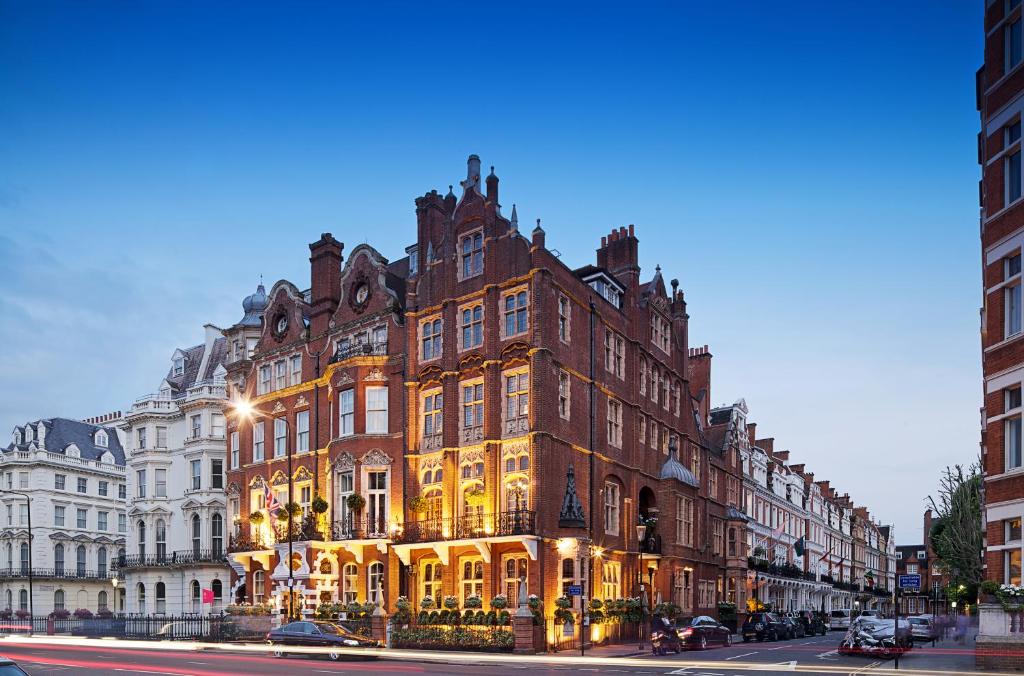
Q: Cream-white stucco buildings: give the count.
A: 2